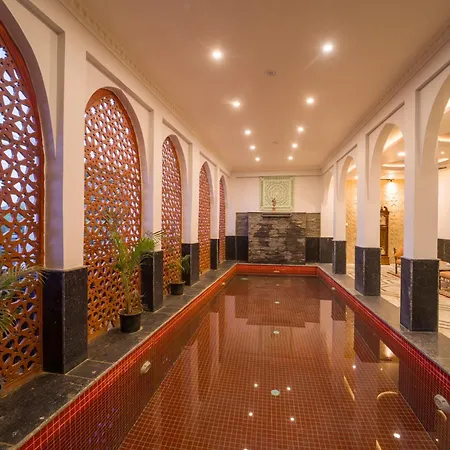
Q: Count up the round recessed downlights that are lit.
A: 10